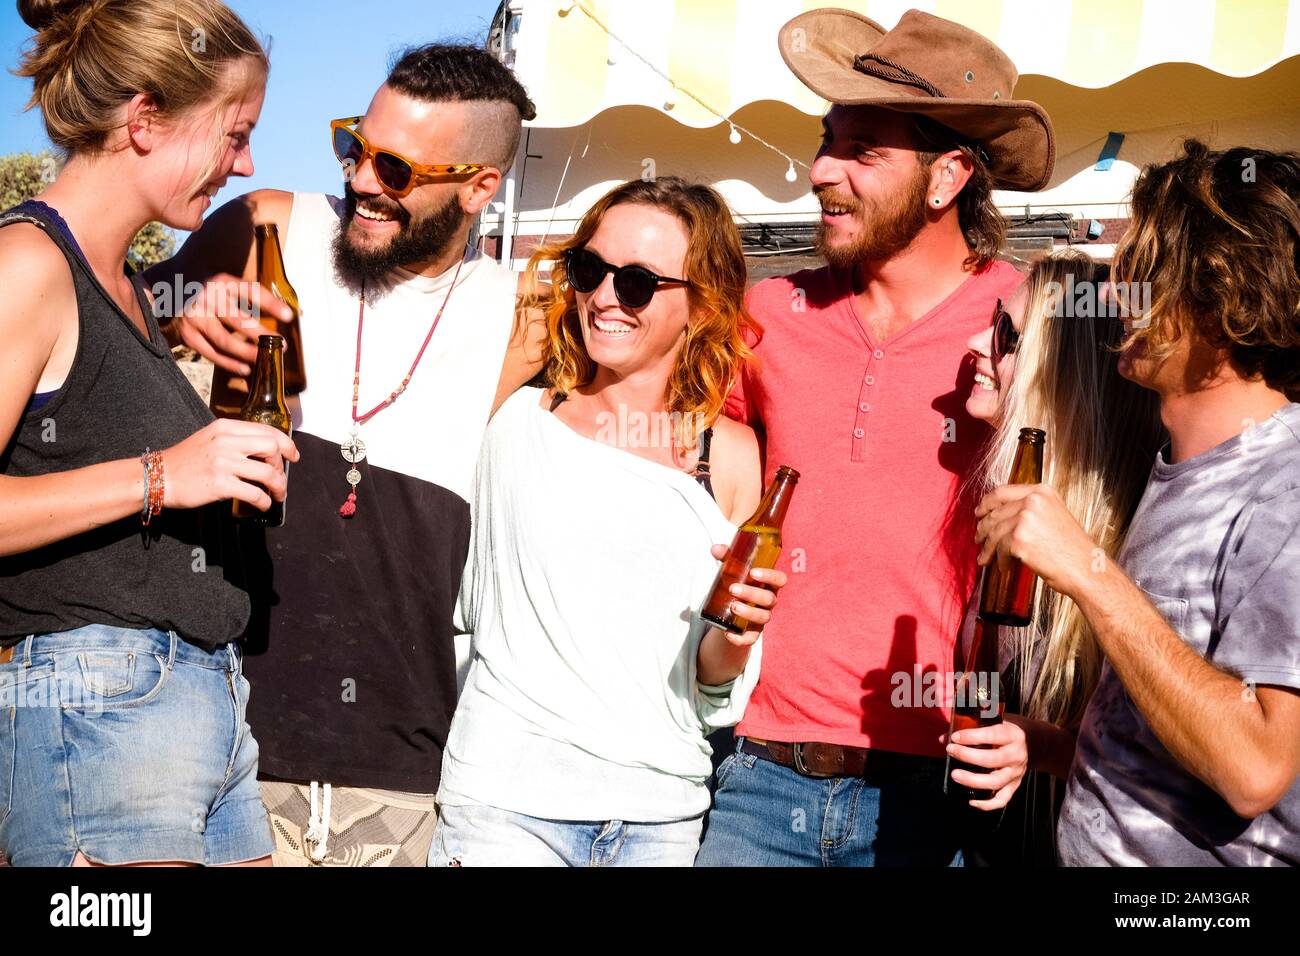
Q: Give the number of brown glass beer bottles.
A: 5